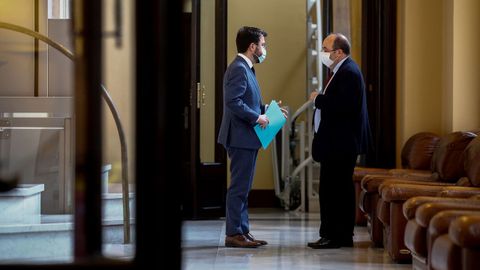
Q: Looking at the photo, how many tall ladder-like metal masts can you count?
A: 1